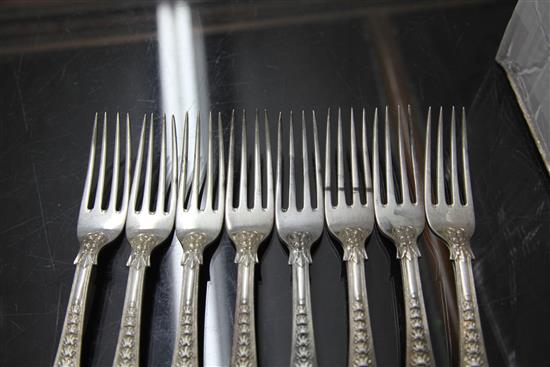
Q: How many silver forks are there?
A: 8